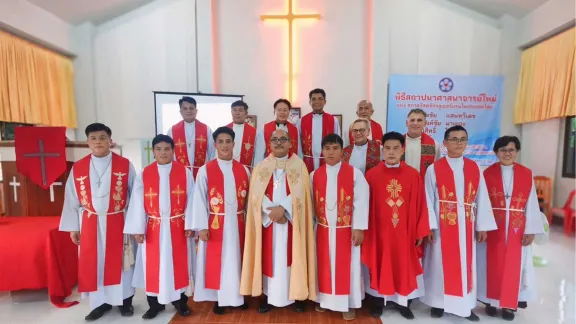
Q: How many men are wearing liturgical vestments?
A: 15